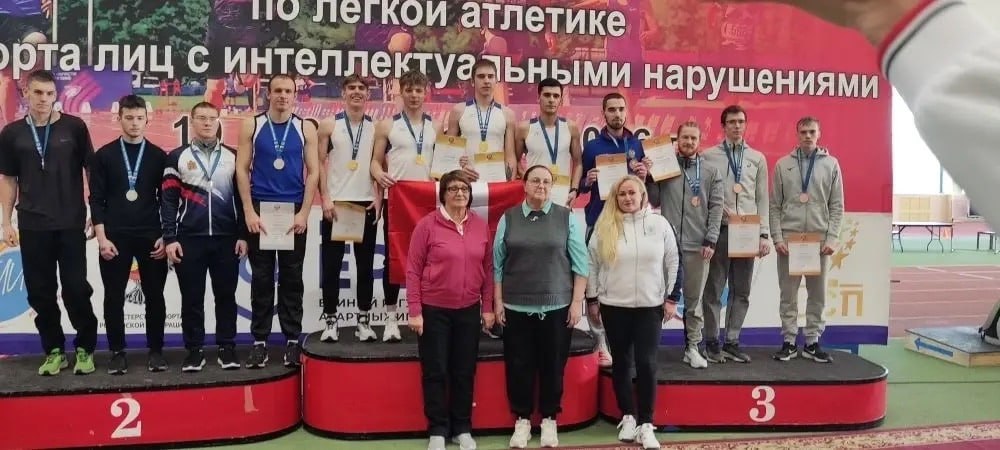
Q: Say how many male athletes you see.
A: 12